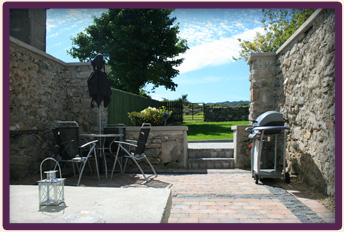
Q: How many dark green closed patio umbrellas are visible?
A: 1